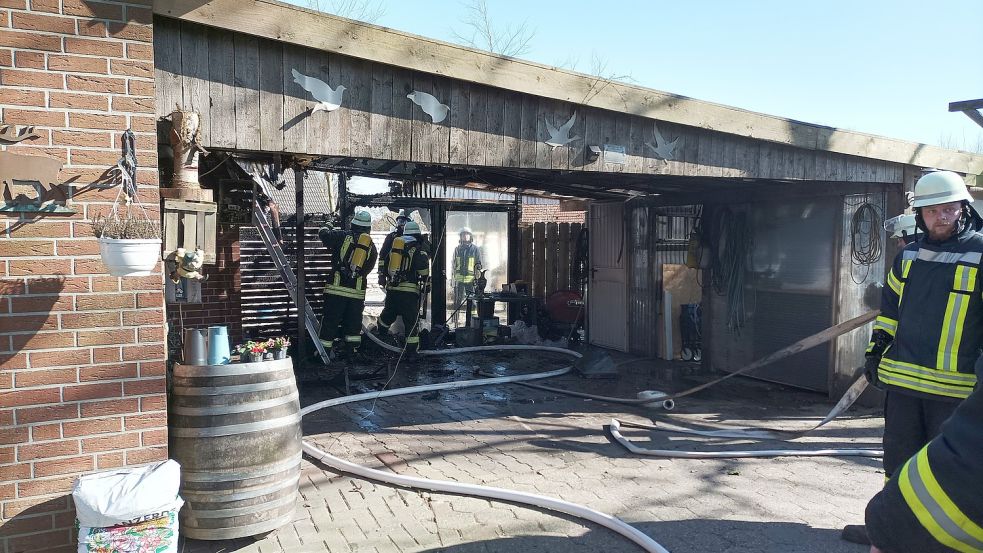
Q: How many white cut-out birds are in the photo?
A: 4